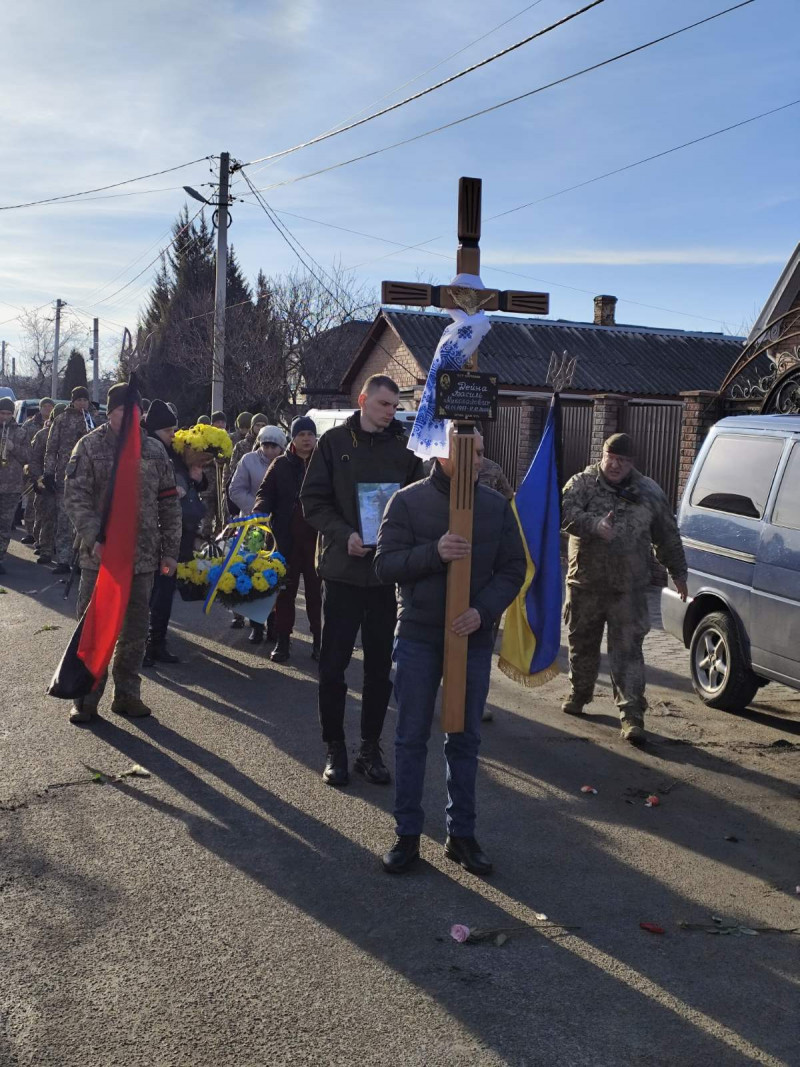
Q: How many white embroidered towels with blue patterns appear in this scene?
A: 1